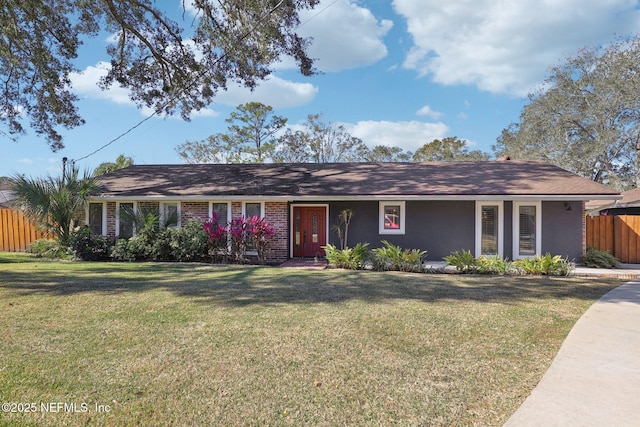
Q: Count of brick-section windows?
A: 5